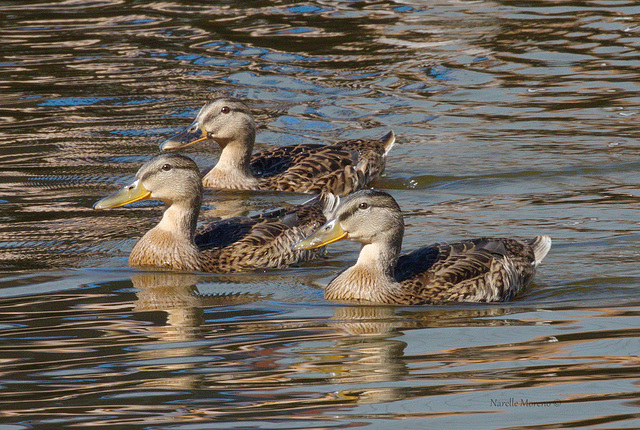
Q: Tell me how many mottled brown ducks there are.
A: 3